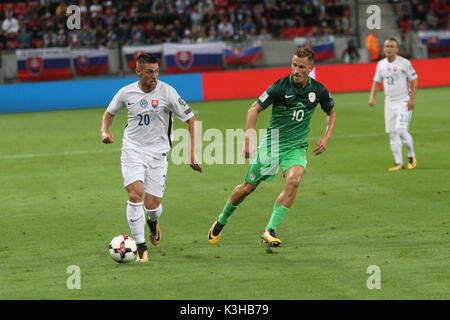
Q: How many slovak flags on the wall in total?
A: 7